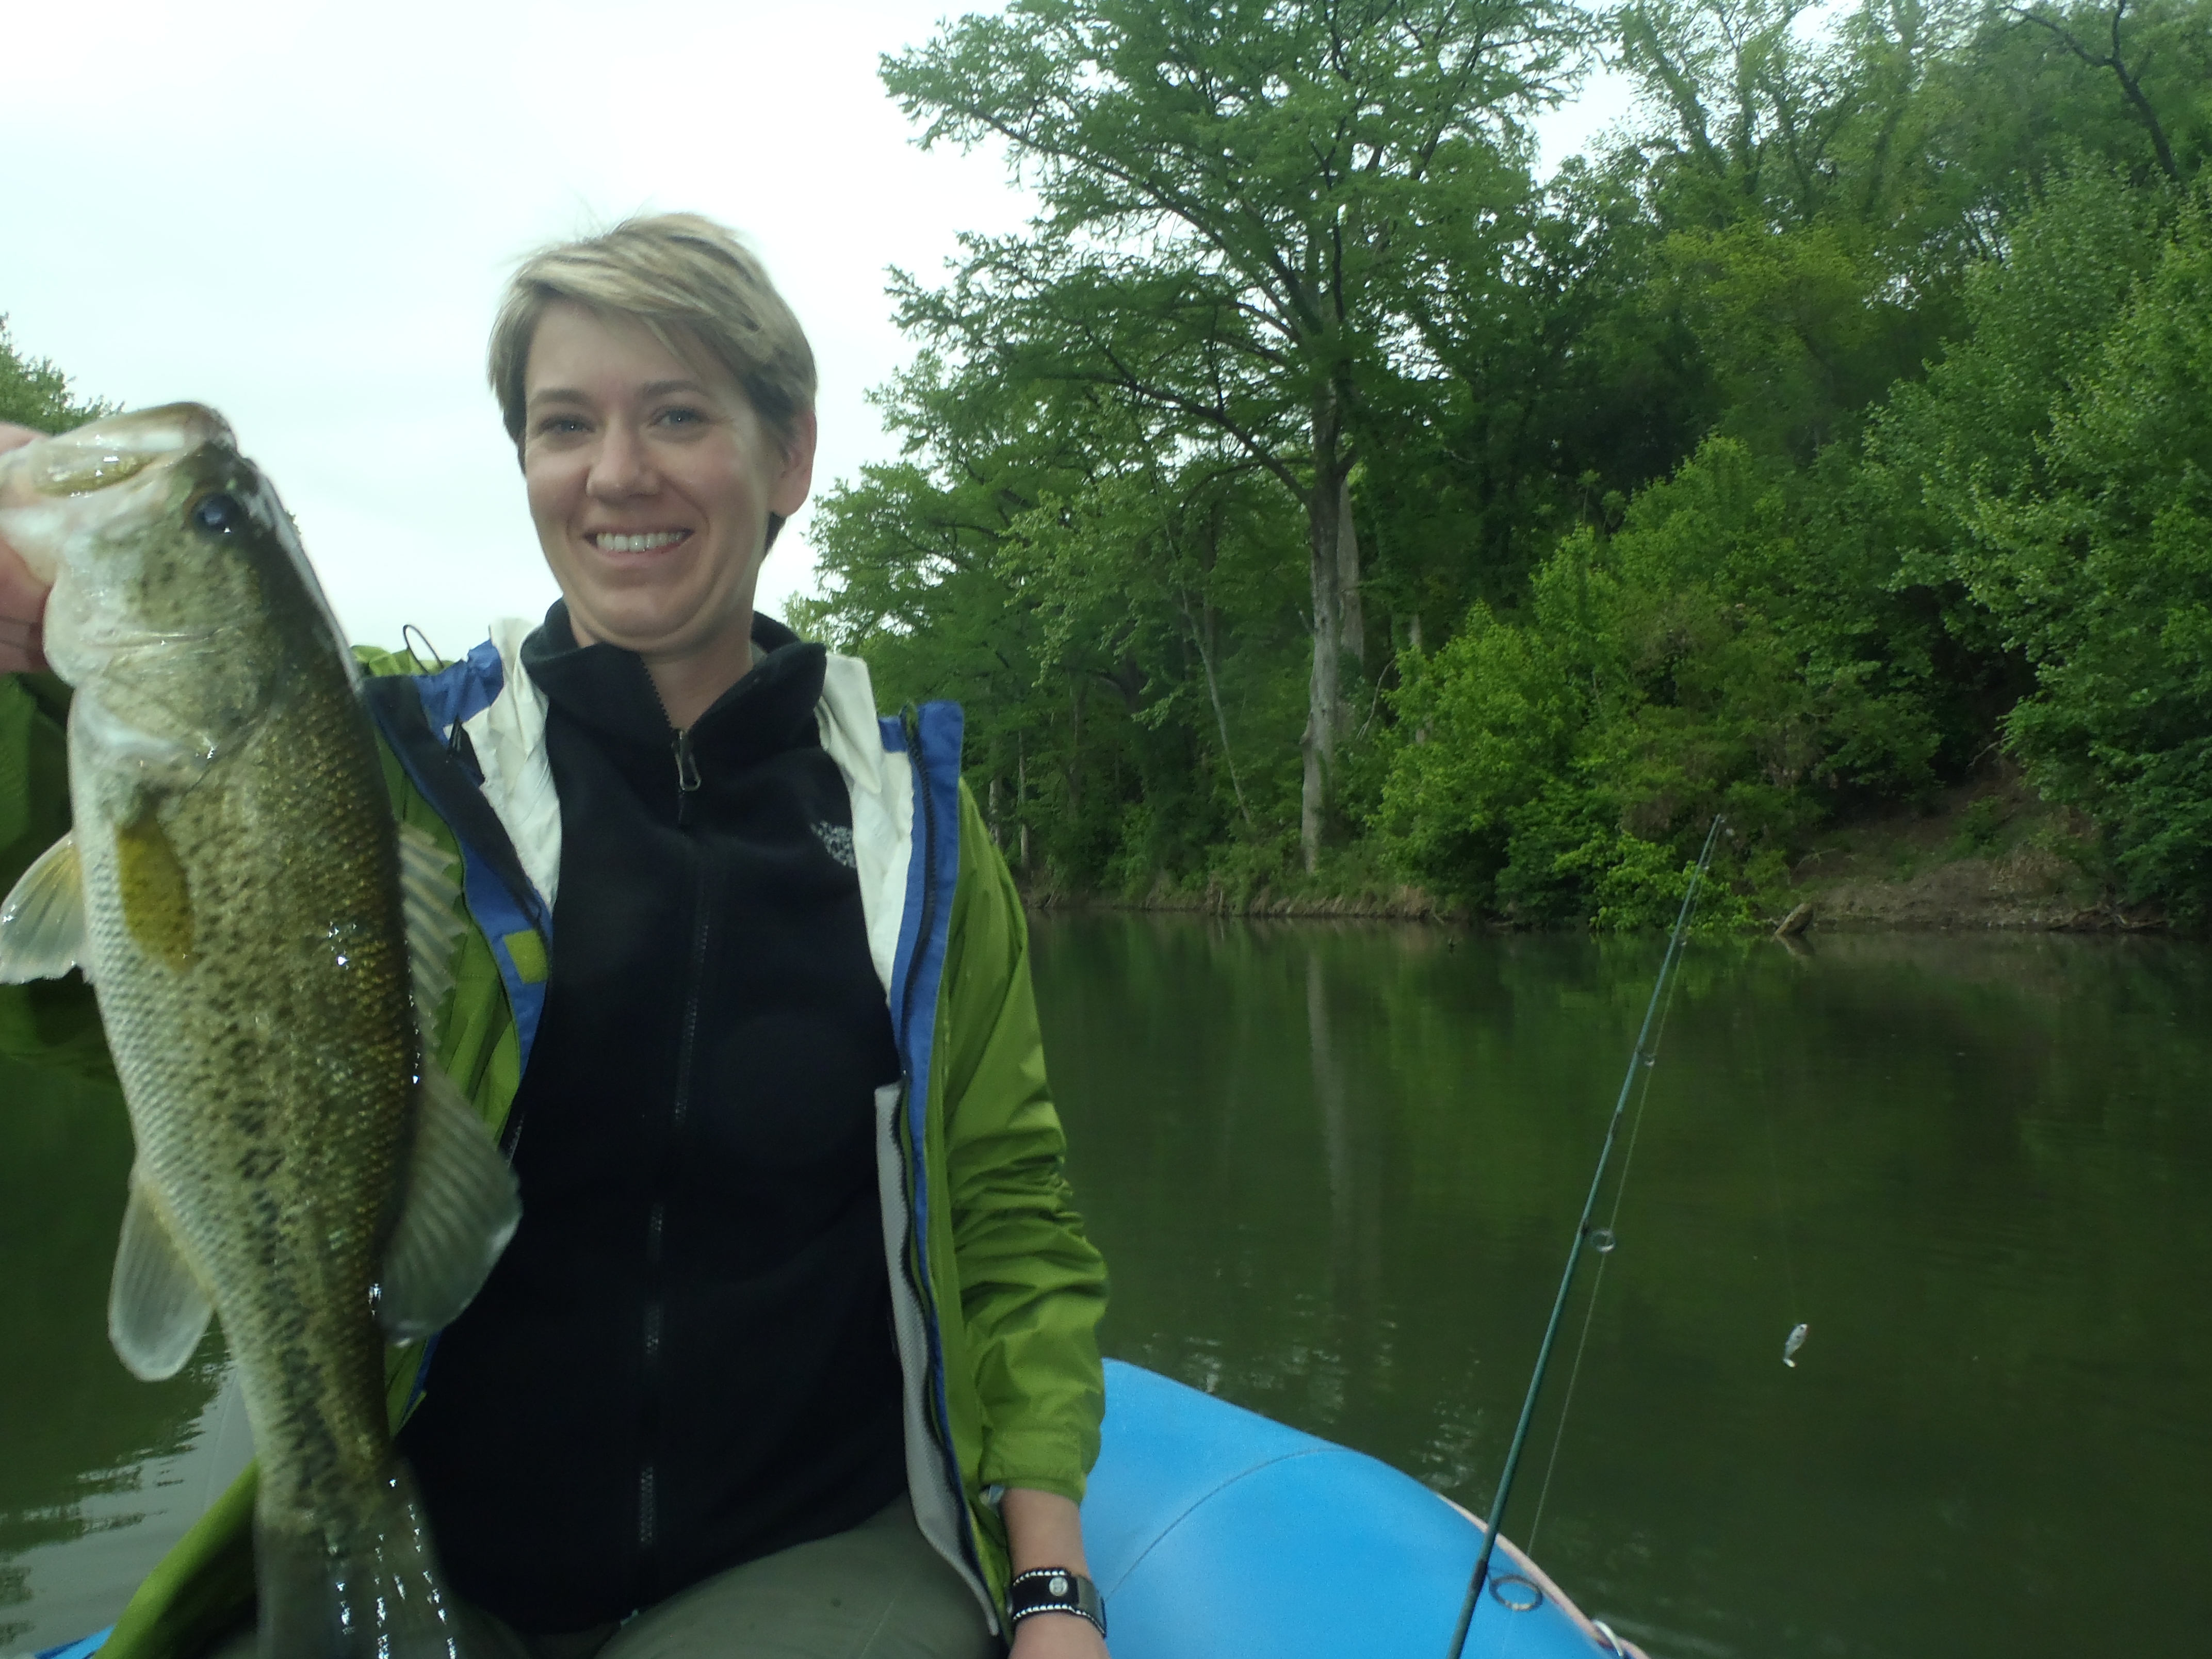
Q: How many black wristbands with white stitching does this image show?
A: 1